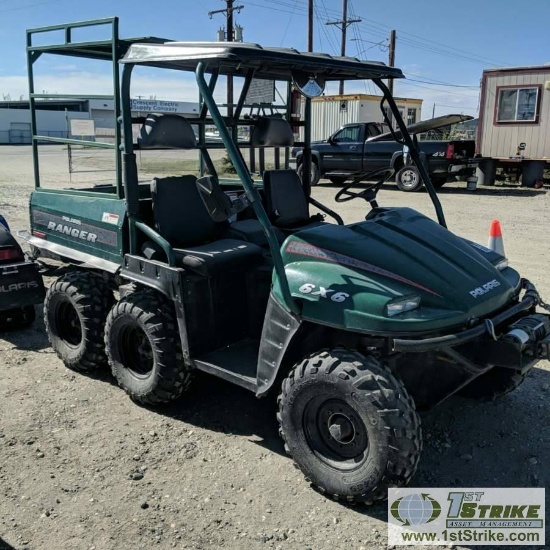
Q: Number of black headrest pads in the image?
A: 2